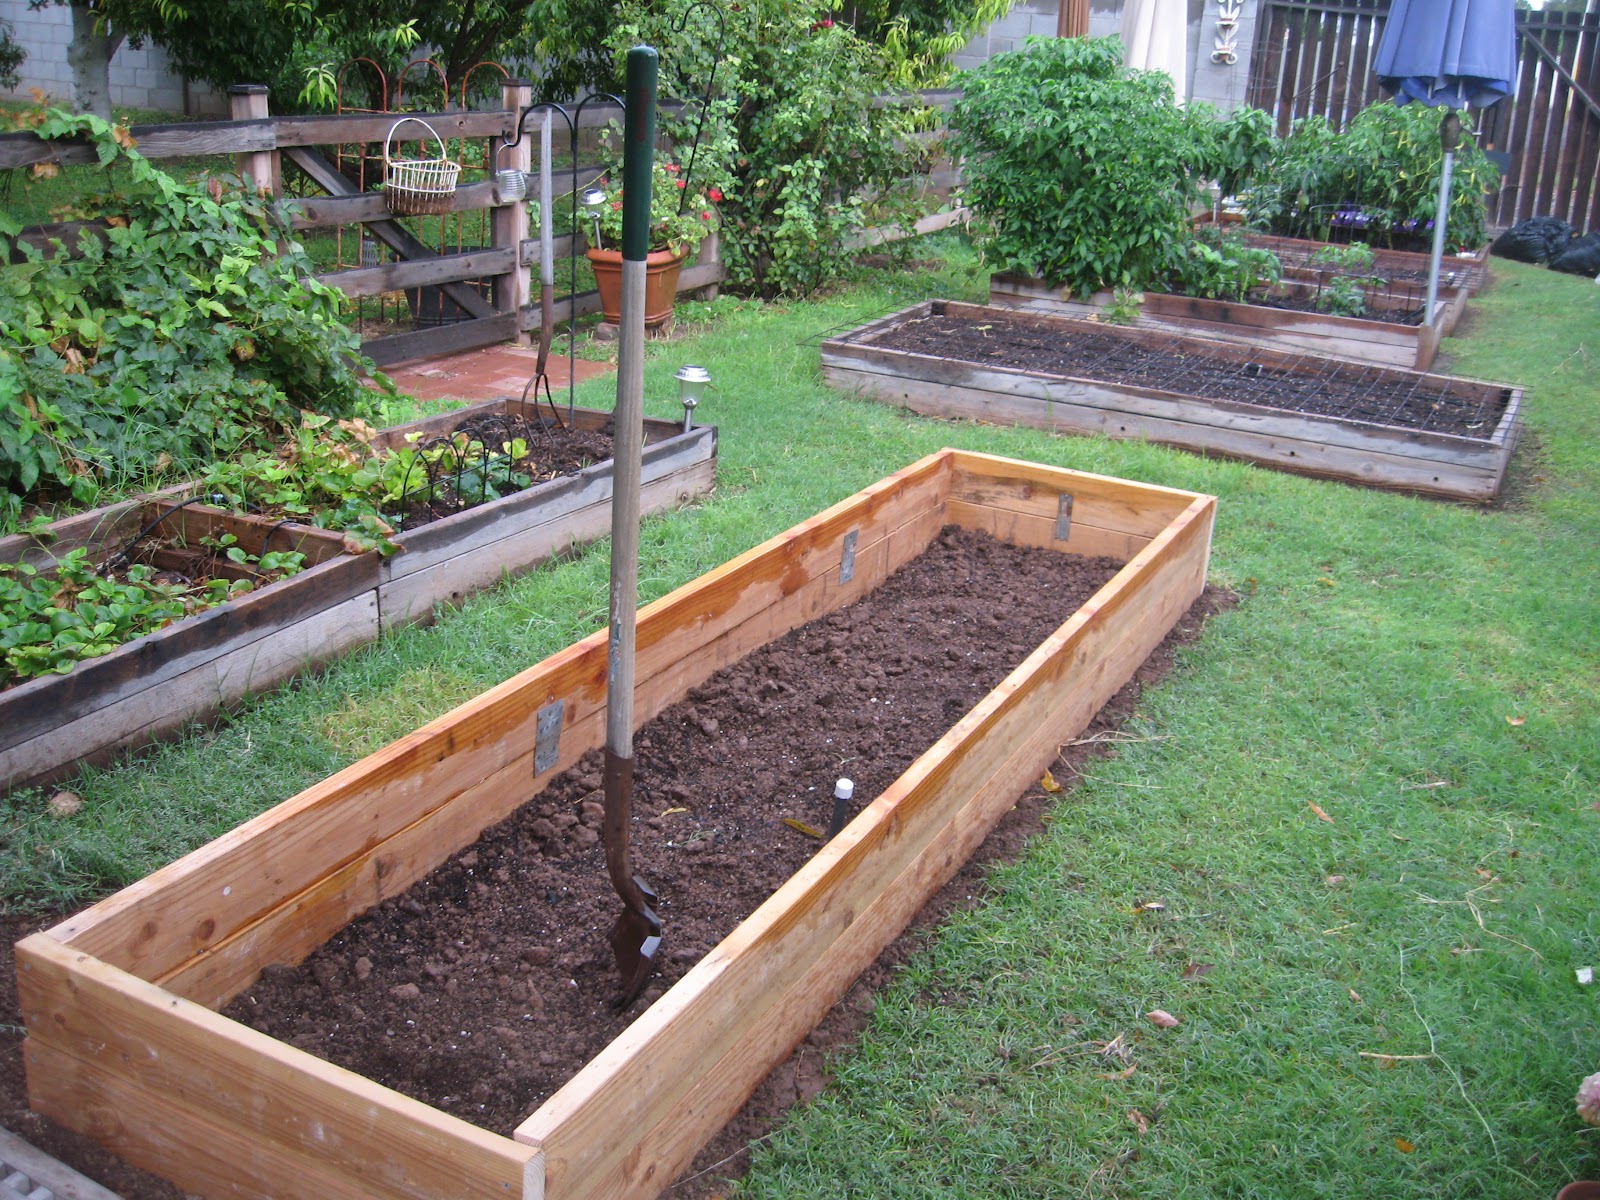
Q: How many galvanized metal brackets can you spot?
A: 3